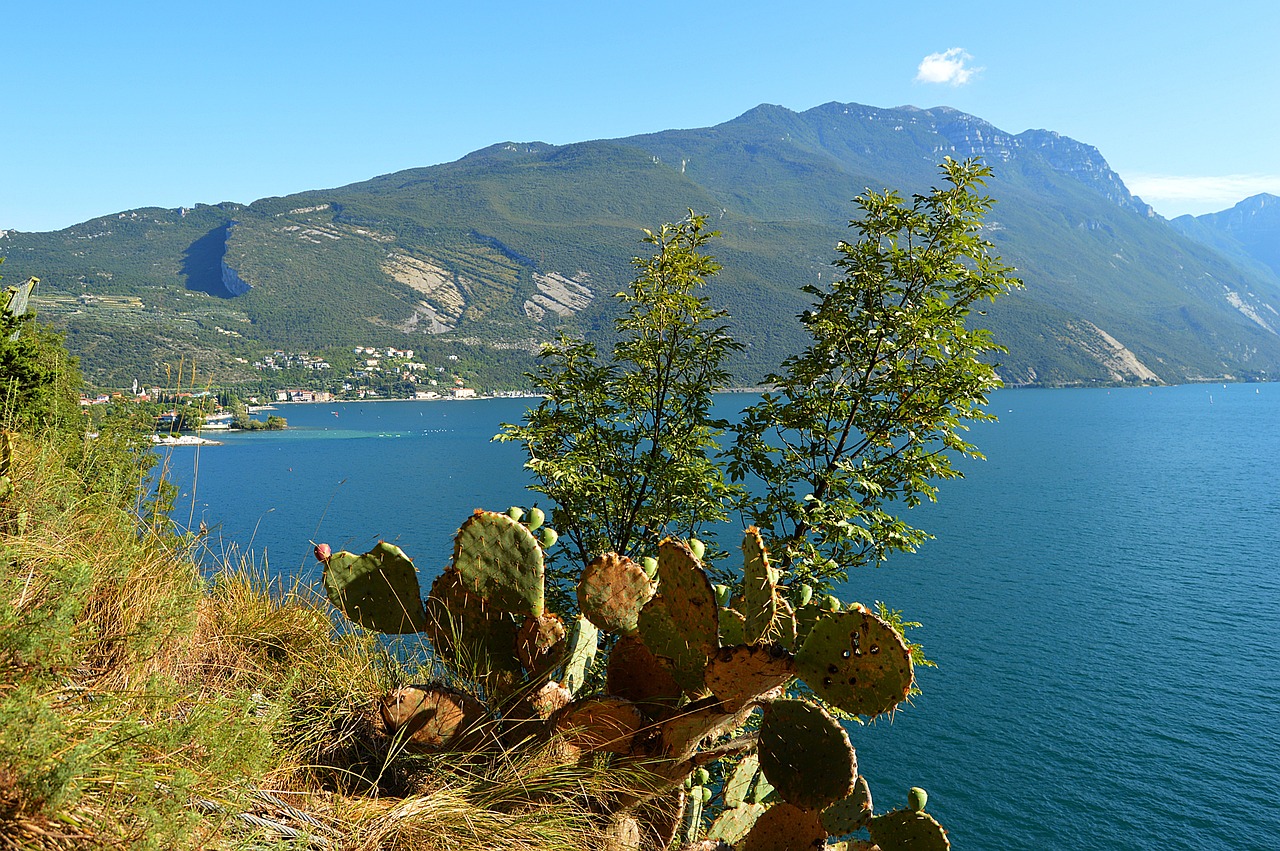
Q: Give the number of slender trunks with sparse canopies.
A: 2